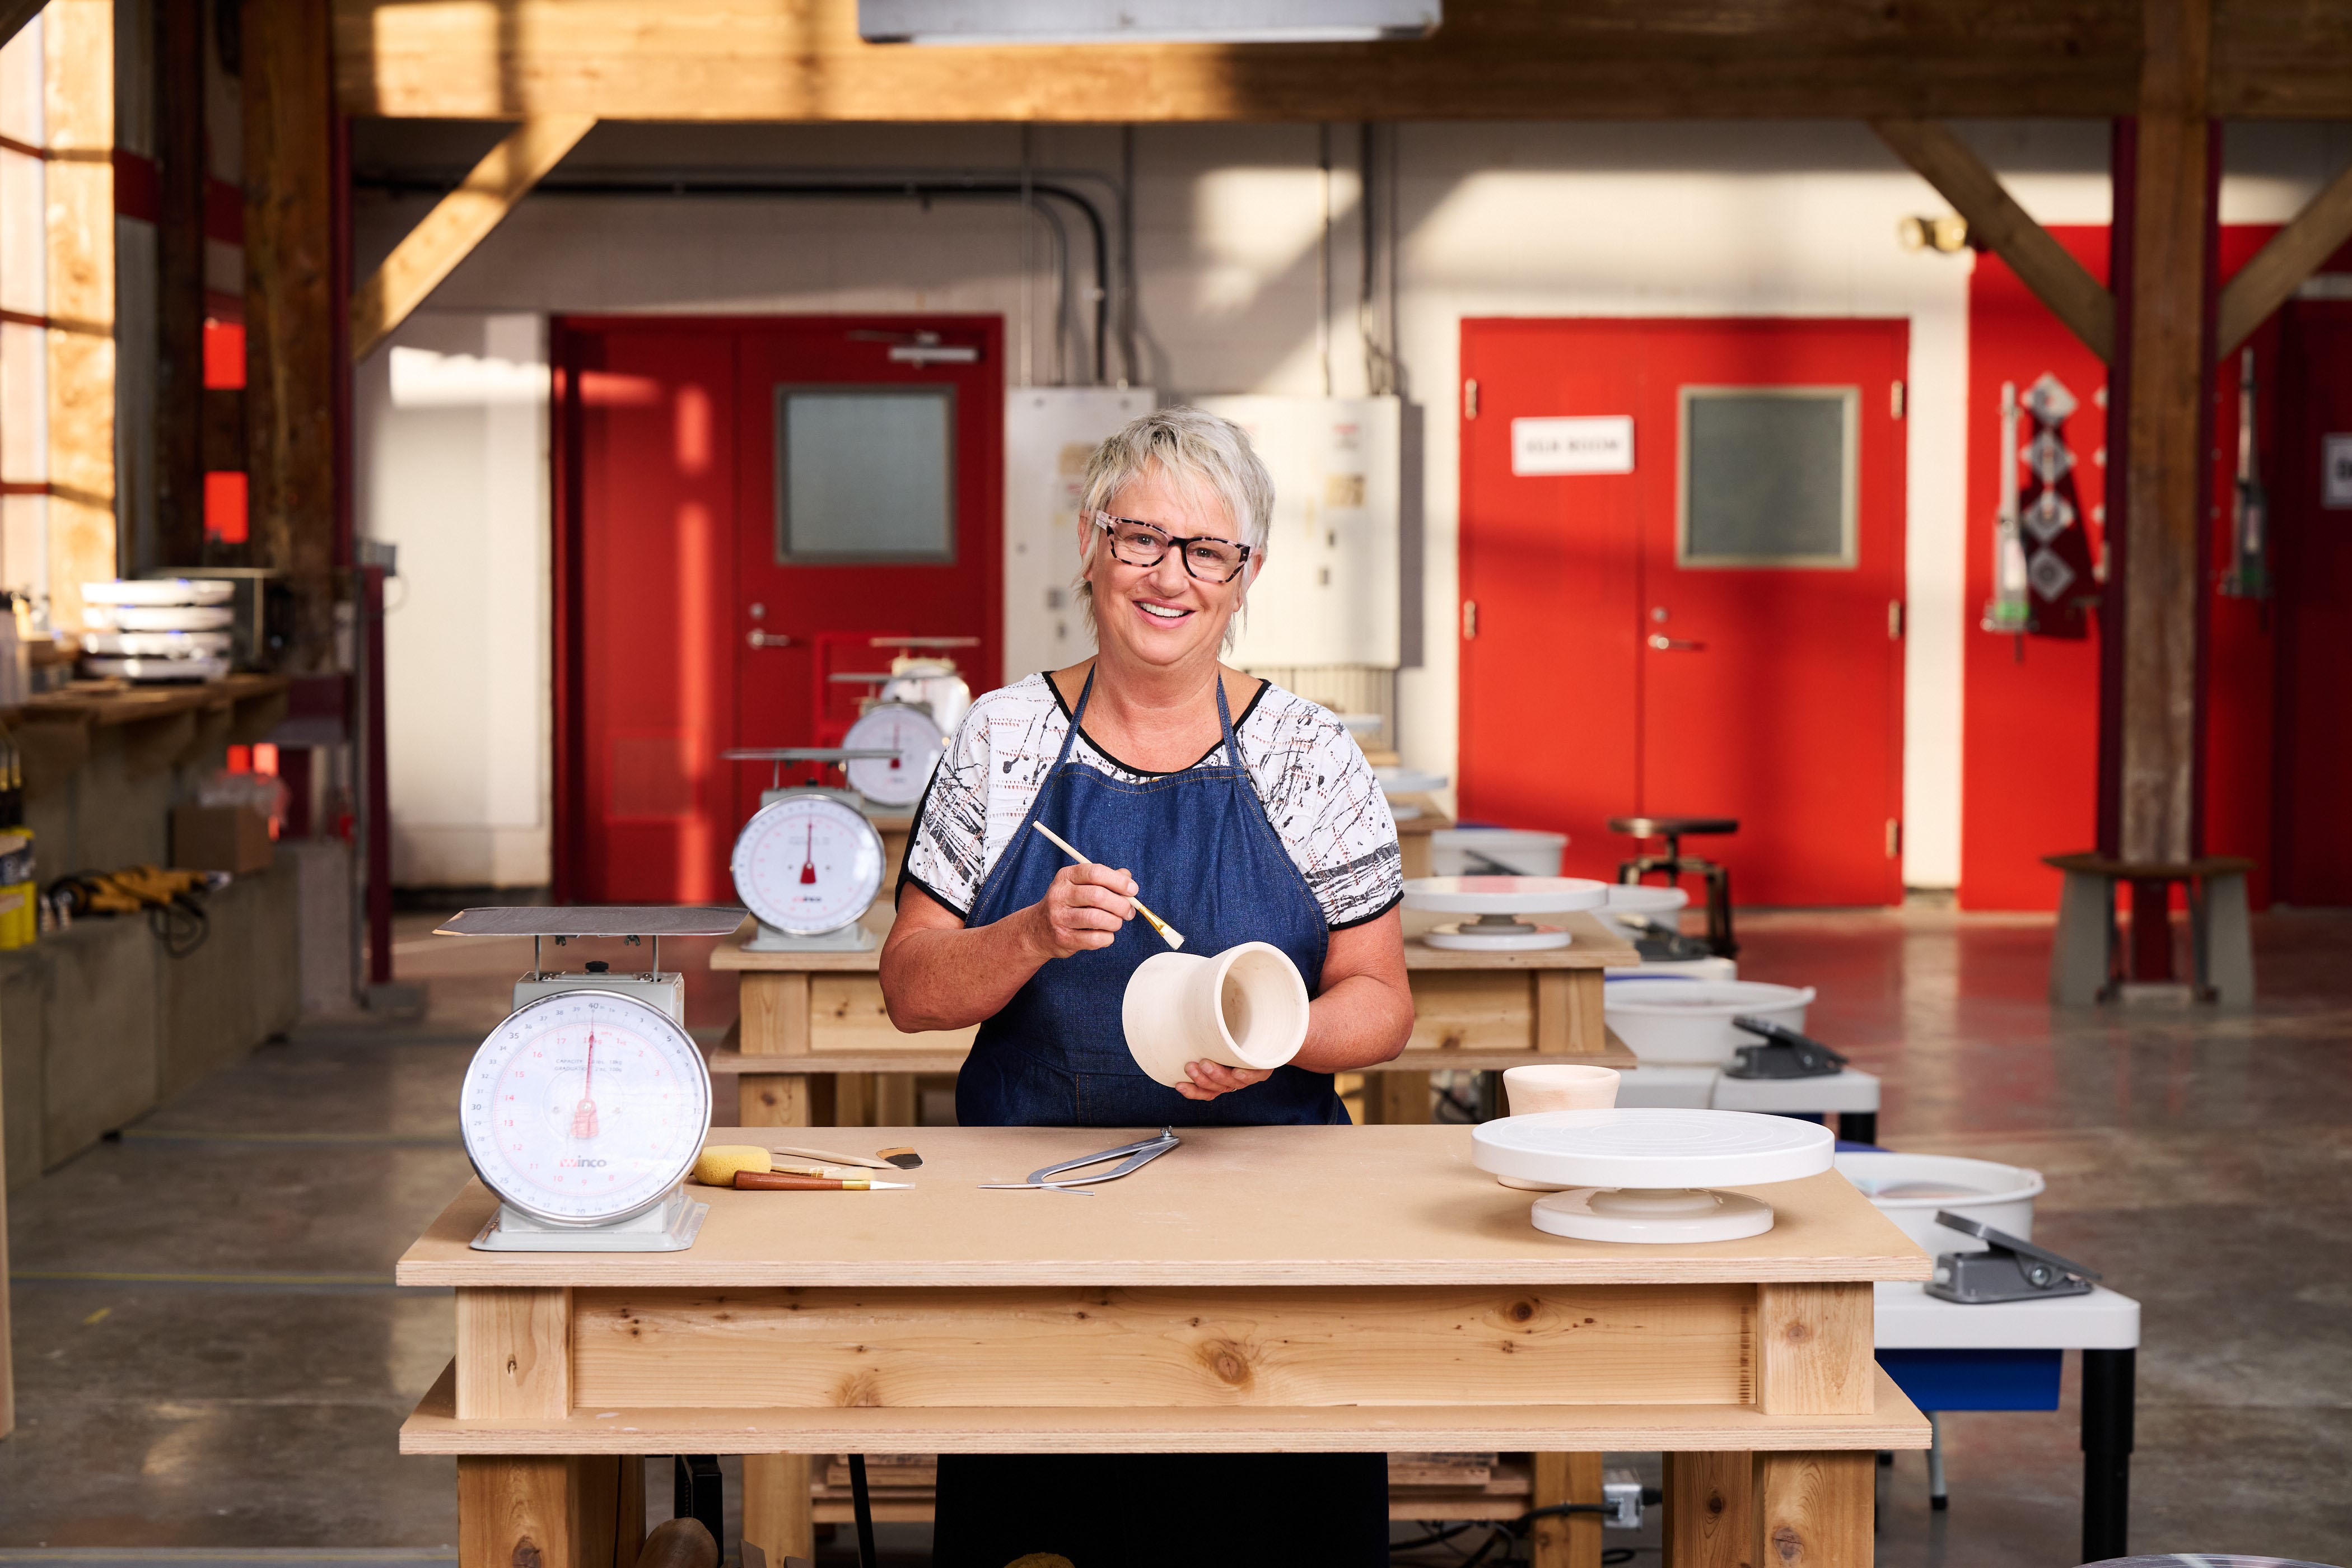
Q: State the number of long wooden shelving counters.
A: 1